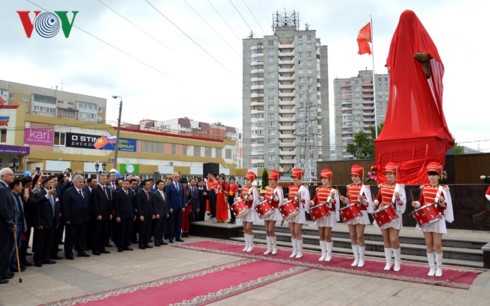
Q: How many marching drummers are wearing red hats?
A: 7